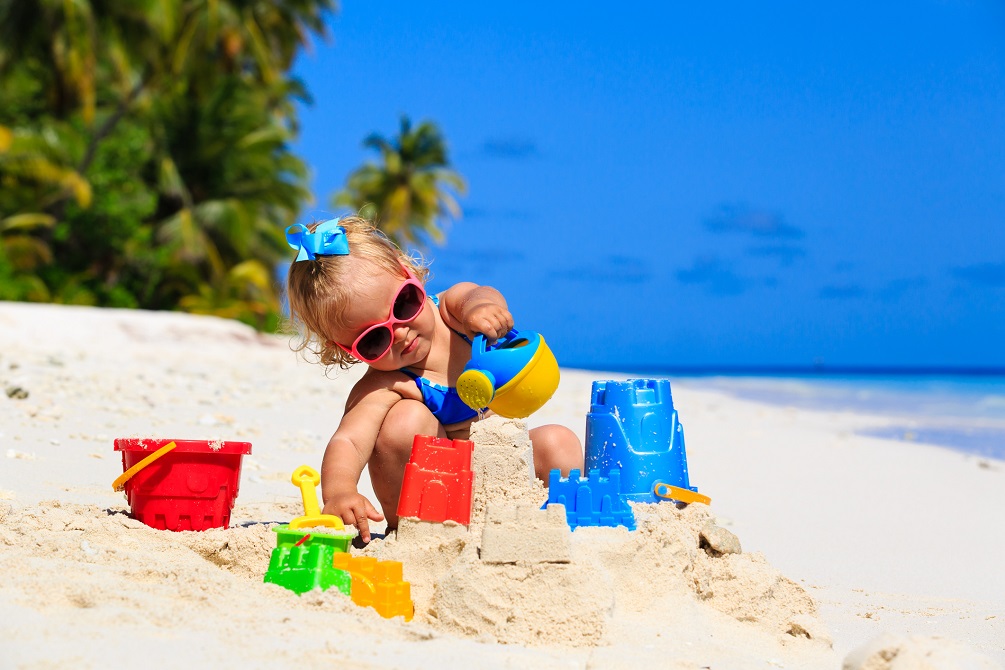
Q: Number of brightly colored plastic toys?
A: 9